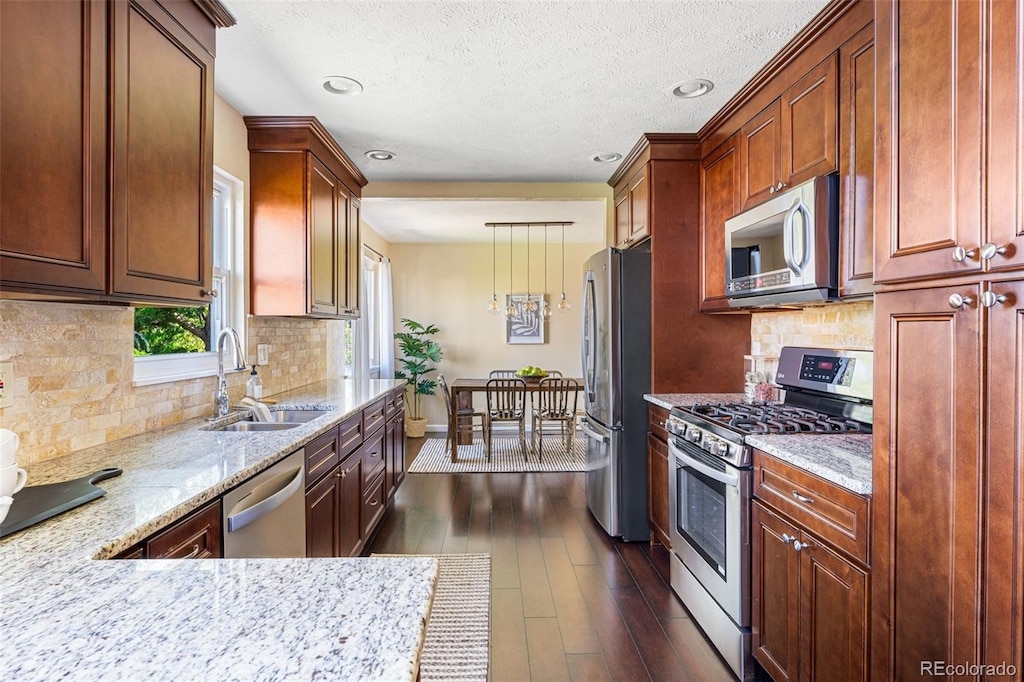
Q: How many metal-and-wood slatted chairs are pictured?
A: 5